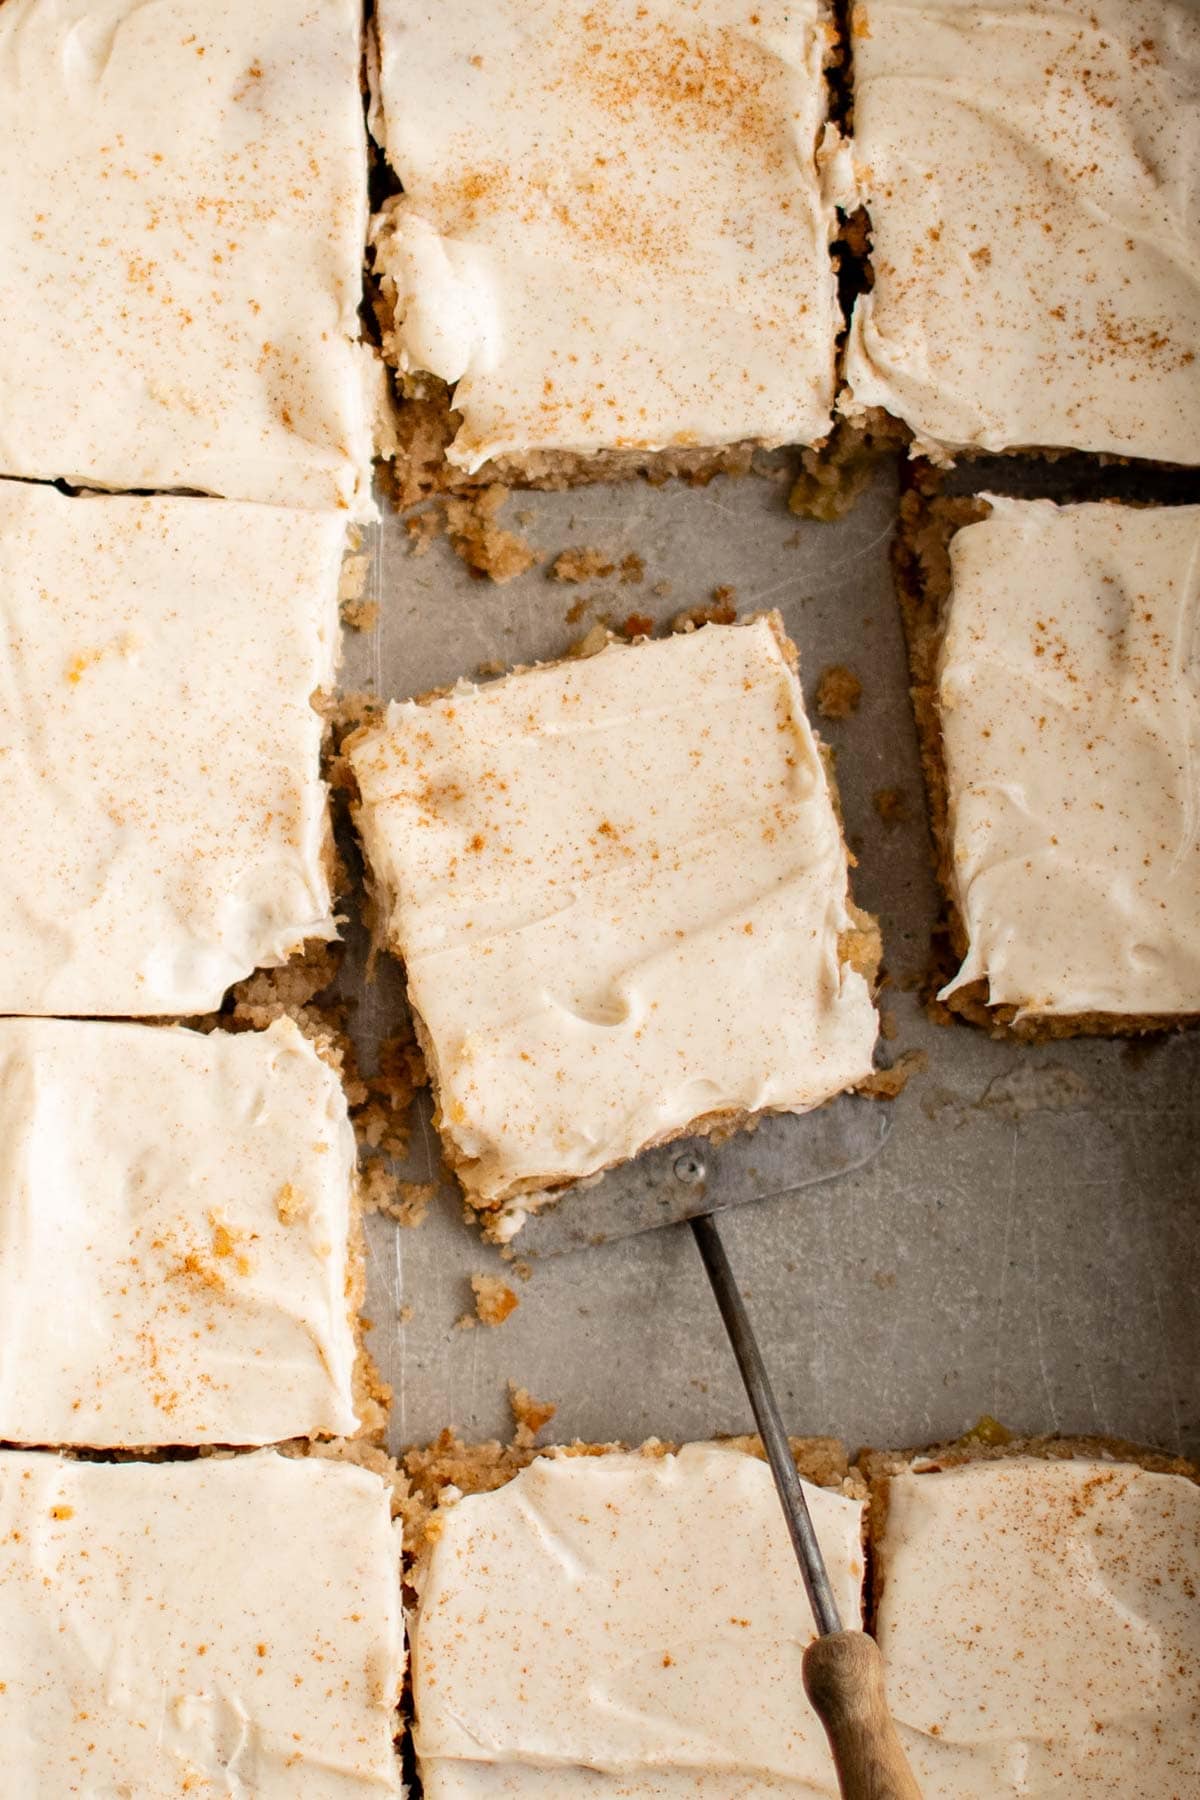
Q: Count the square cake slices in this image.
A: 10